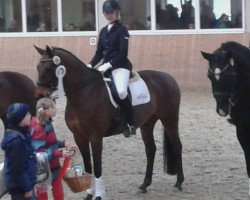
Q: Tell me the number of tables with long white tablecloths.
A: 0